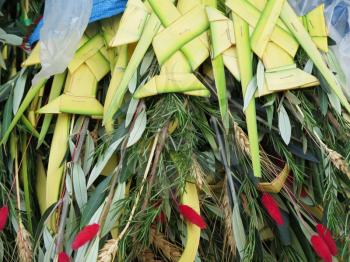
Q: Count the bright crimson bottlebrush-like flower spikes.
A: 7